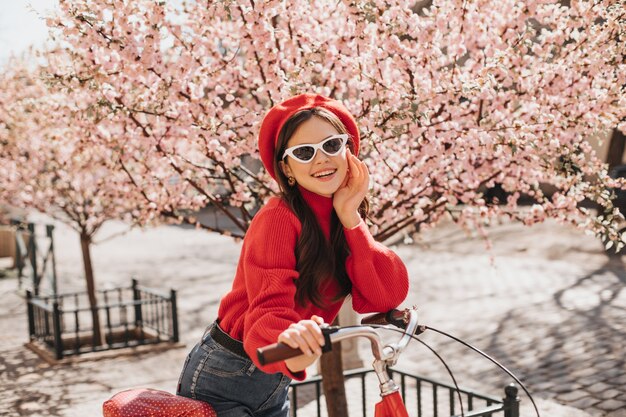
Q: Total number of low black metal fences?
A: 2